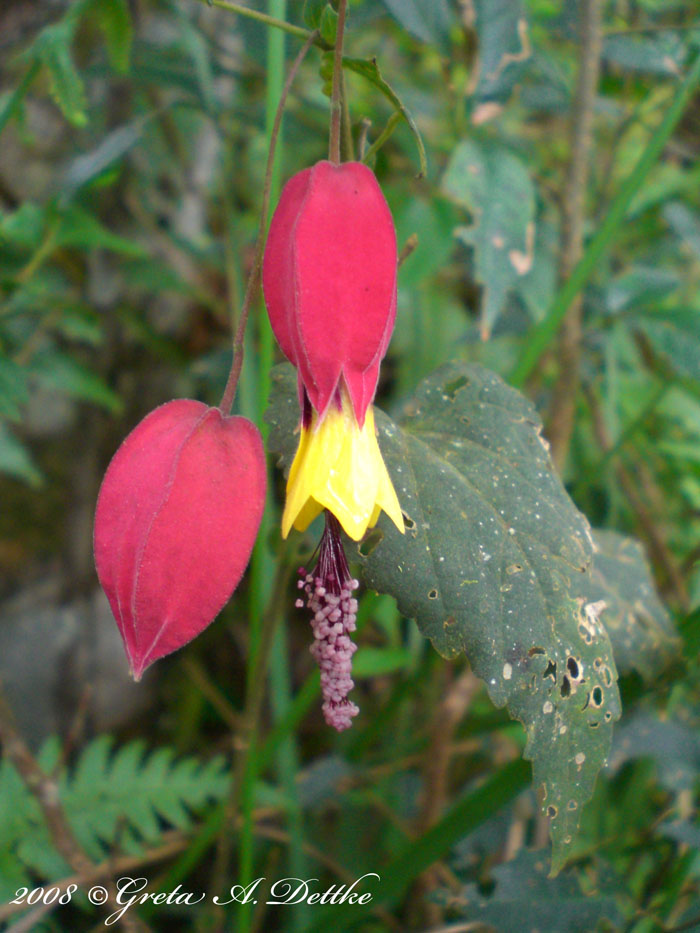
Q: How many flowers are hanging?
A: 2